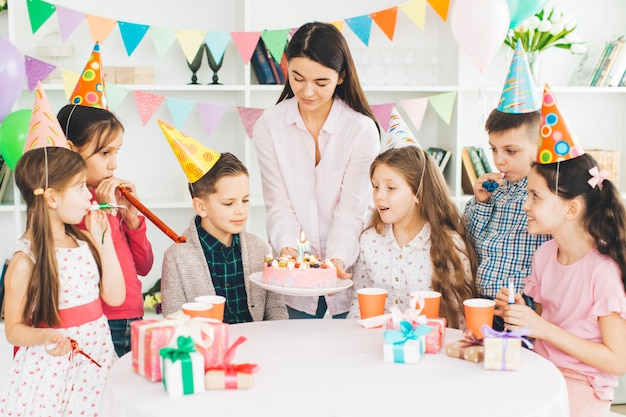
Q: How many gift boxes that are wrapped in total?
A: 7